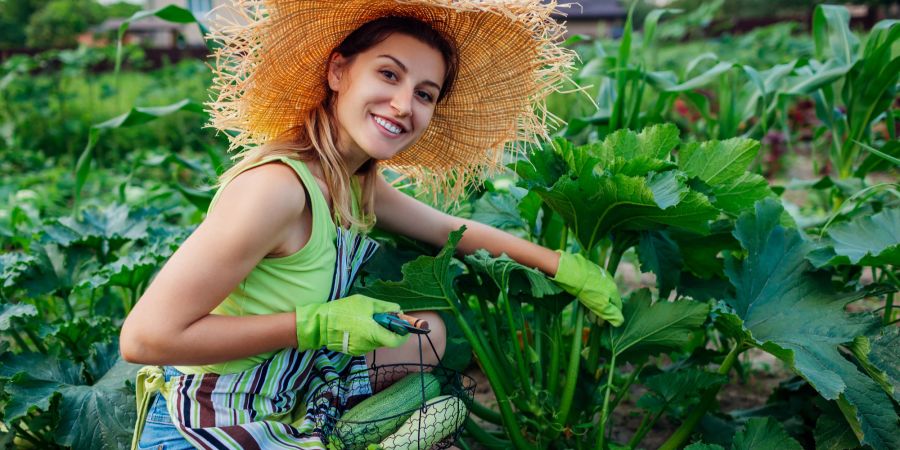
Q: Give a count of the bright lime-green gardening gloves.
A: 2